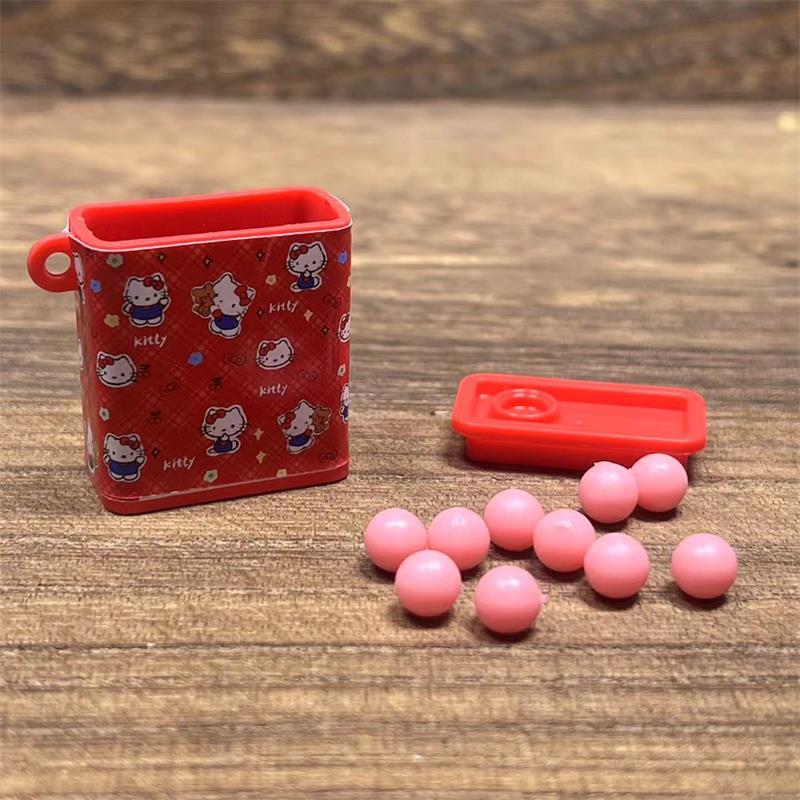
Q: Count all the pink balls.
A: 10